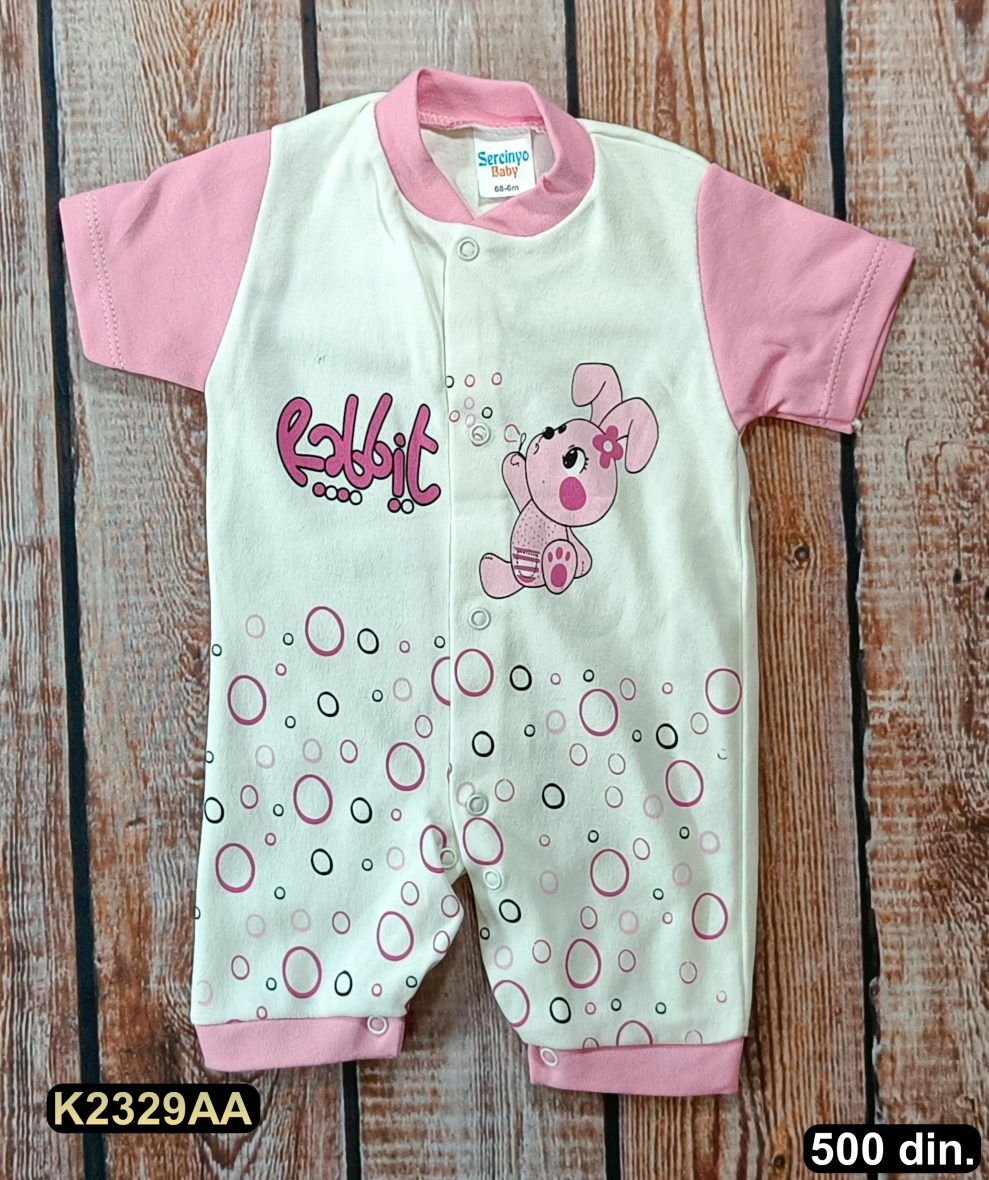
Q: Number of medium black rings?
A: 12